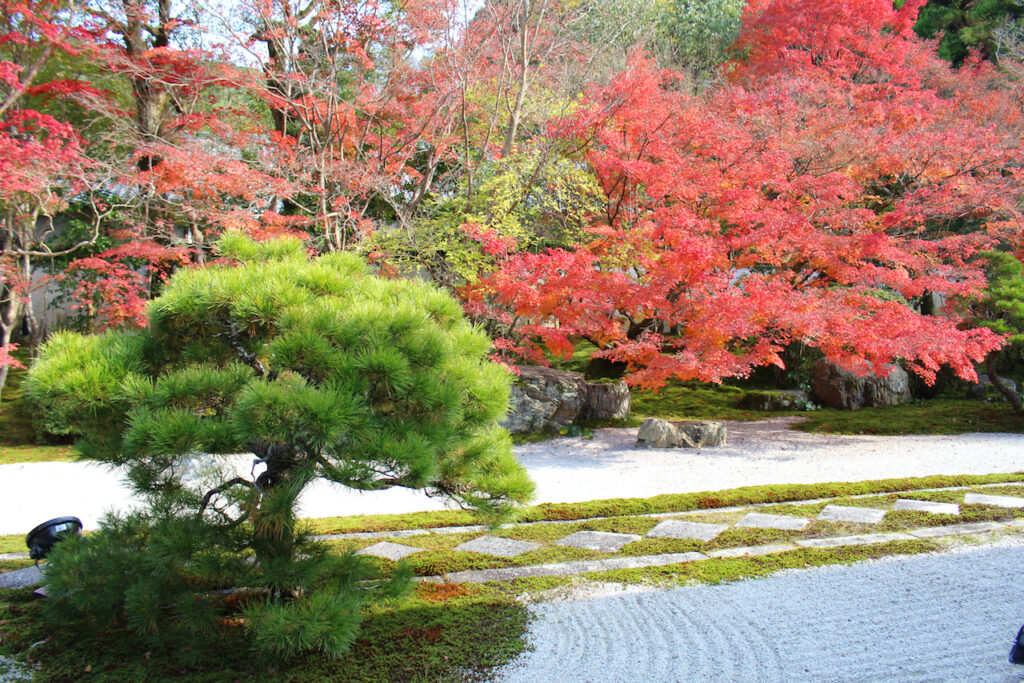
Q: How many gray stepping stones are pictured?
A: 8